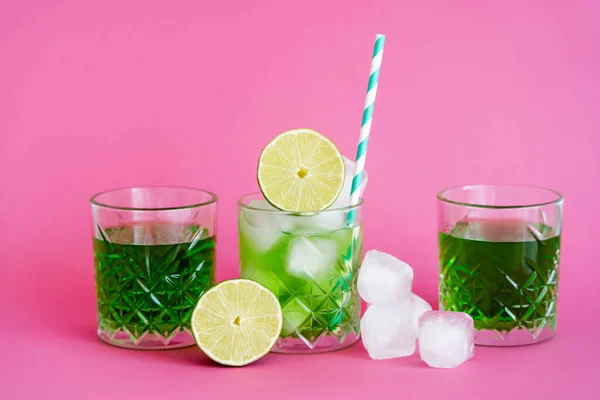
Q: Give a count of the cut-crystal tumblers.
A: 3